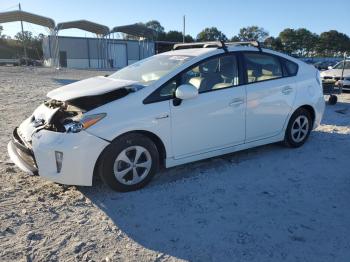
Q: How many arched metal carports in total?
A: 3